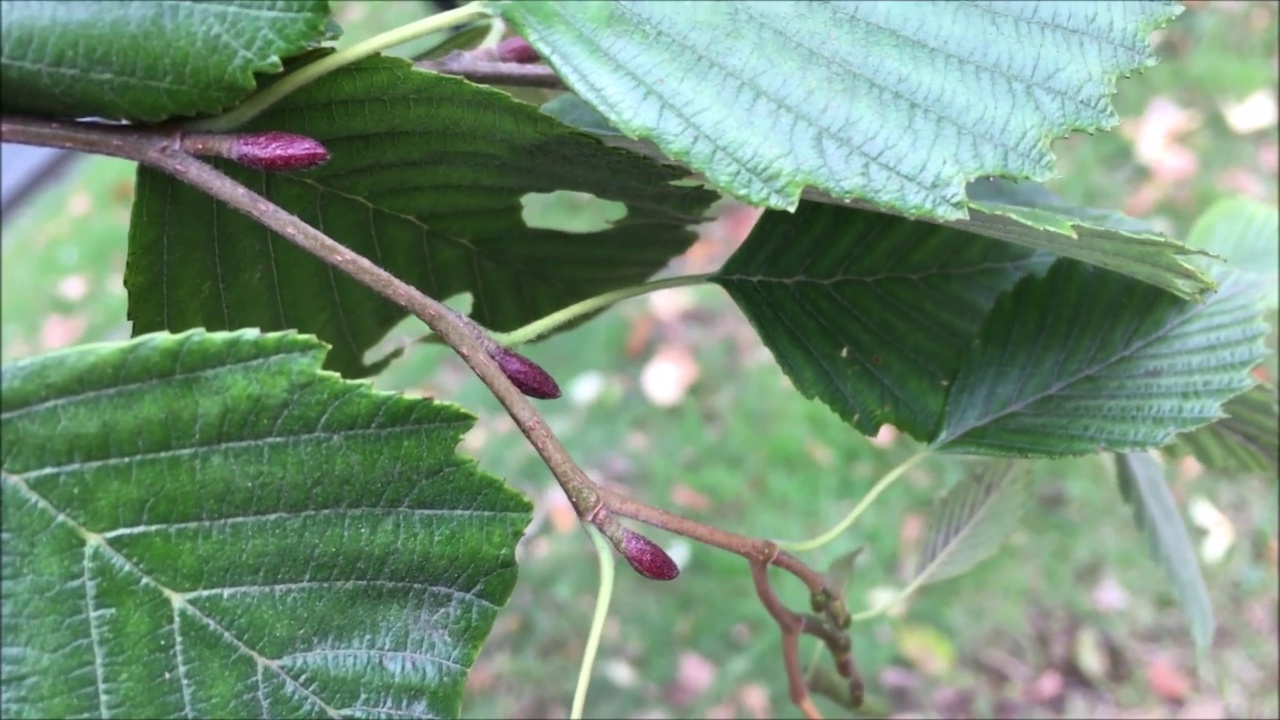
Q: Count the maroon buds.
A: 4